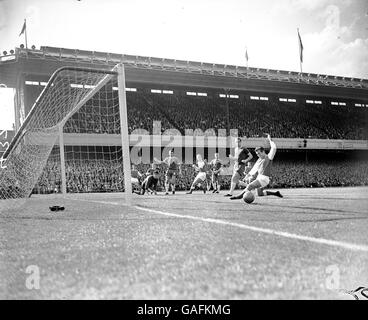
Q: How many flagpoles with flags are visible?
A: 3